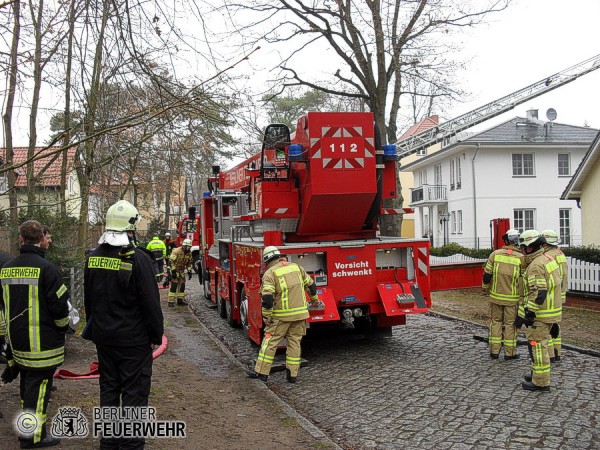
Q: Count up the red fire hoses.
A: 1